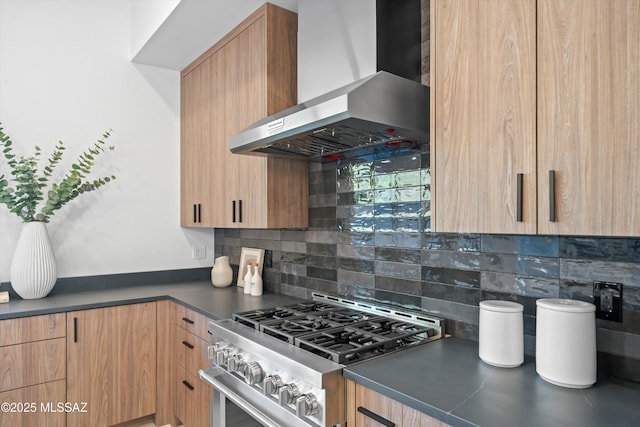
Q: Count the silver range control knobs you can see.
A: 7